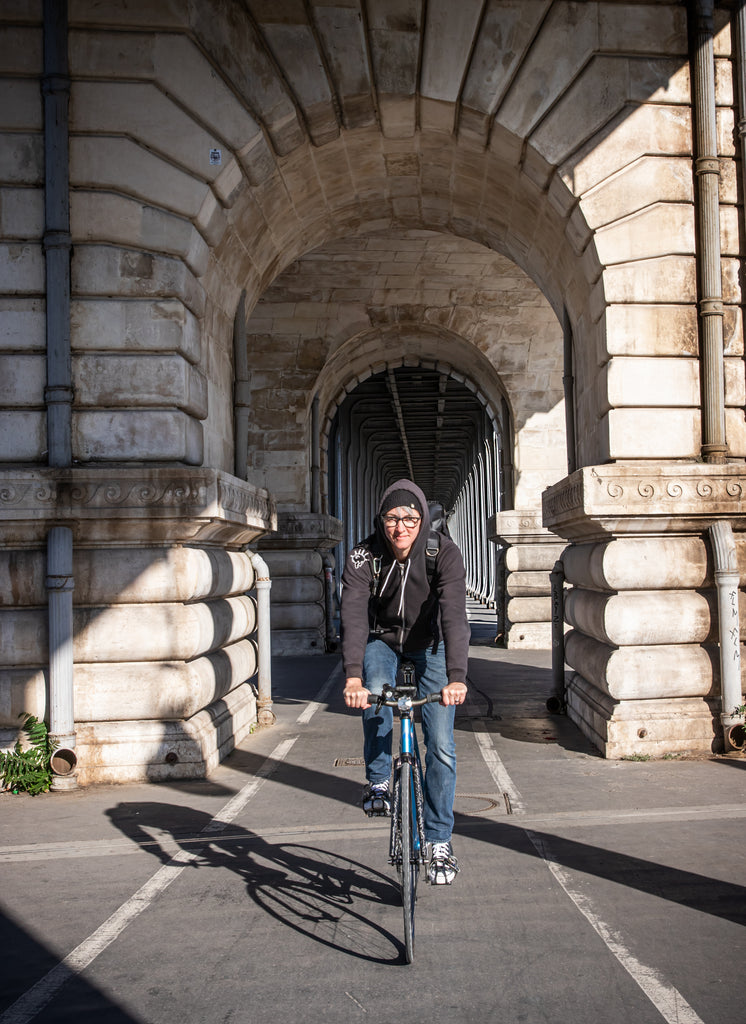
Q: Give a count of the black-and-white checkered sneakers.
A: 2